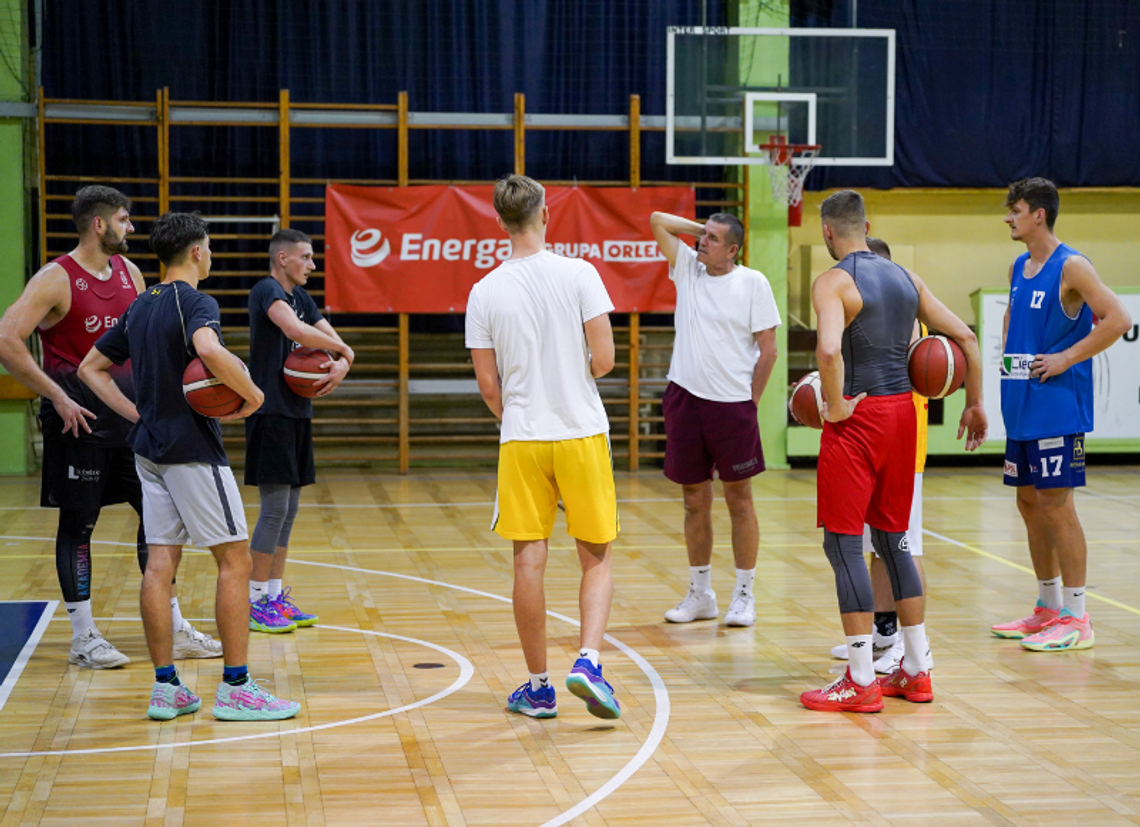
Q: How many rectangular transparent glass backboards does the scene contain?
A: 1